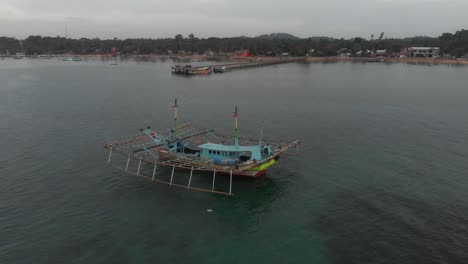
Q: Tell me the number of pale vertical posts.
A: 8